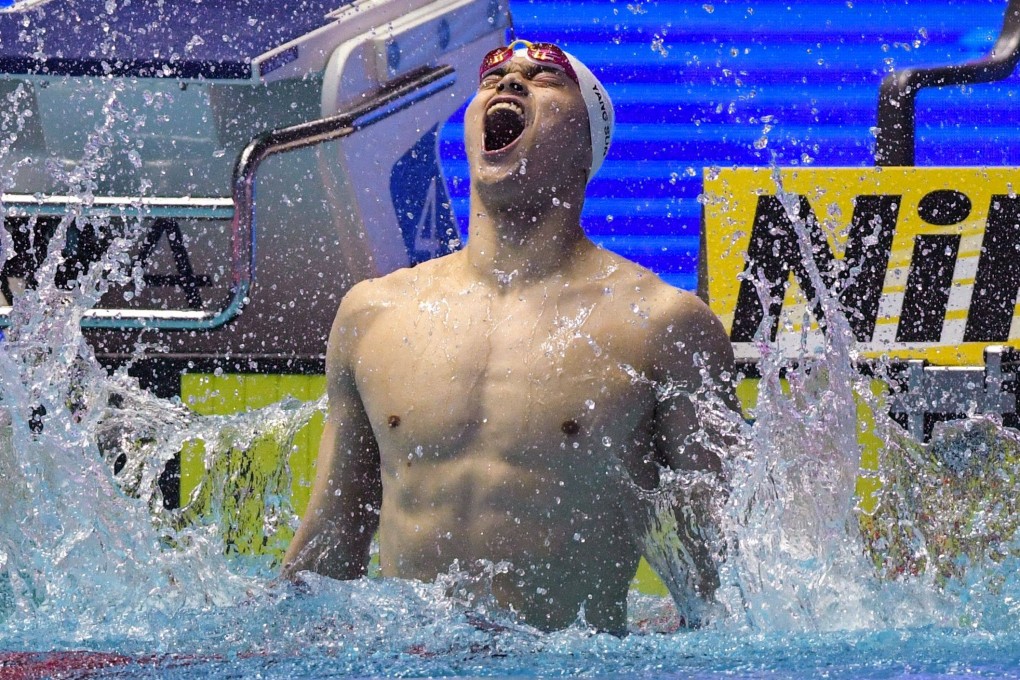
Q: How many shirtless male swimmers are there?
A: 1